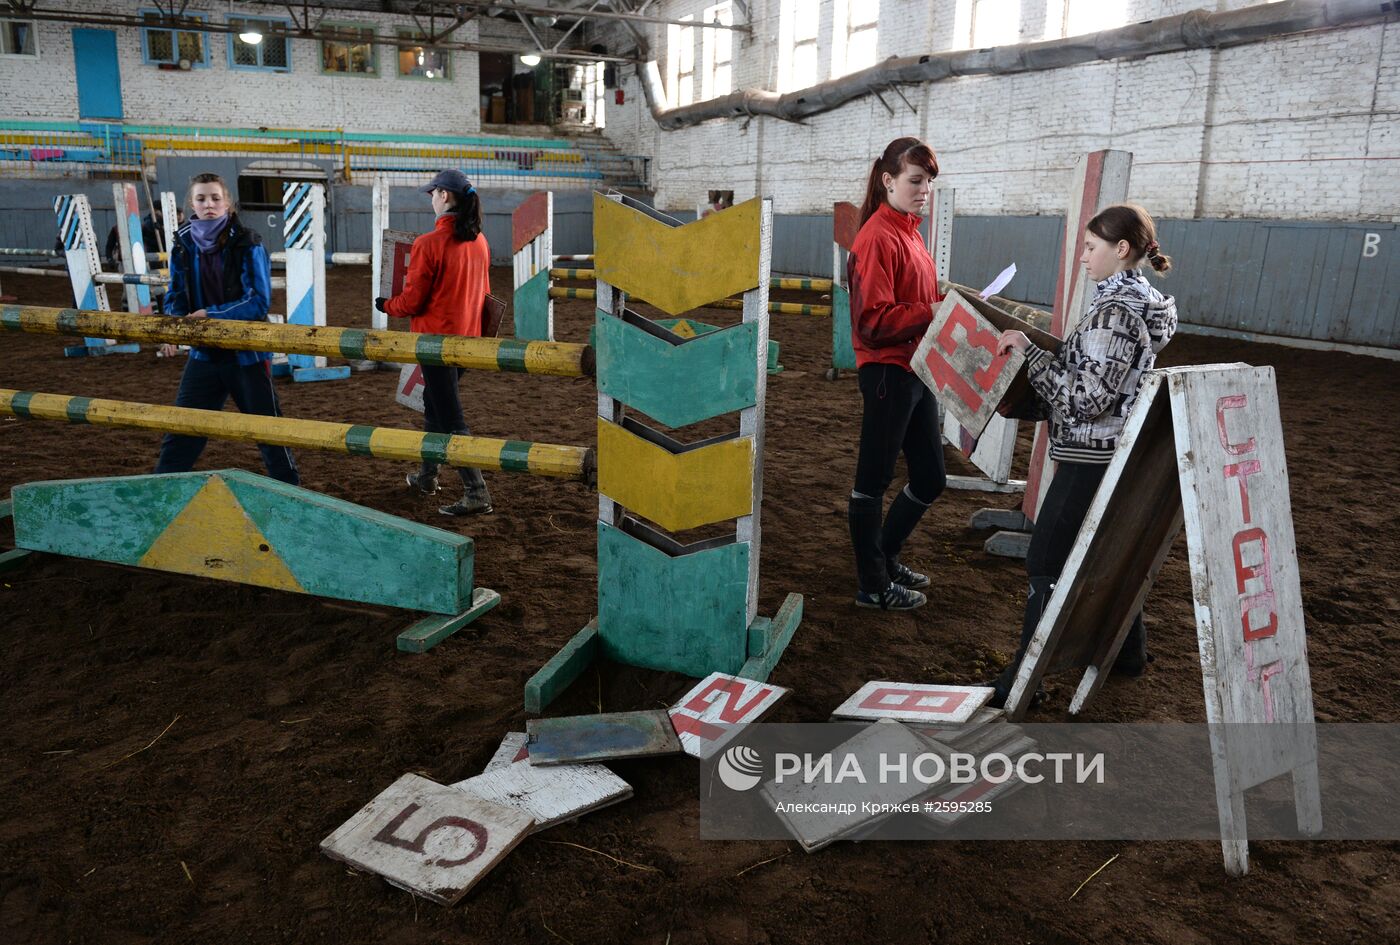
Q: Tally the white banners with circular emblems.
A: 0